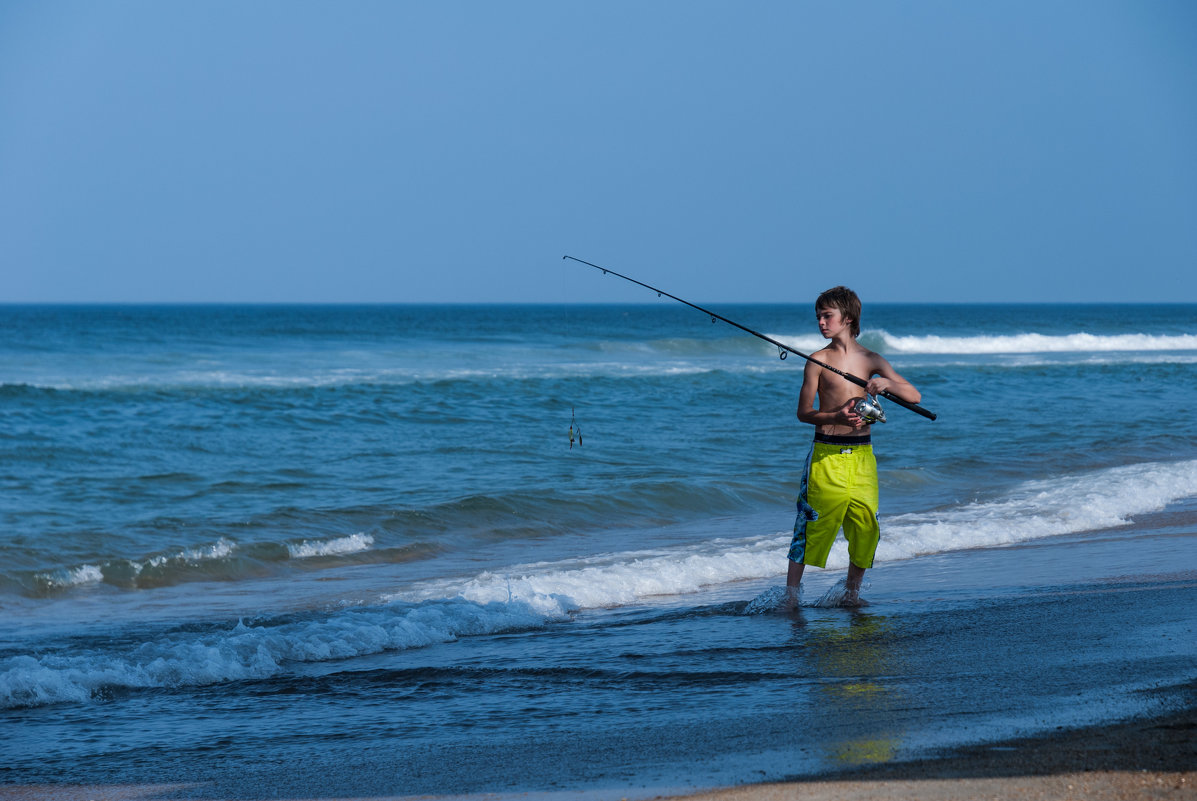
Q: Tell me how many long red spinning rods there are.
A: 0